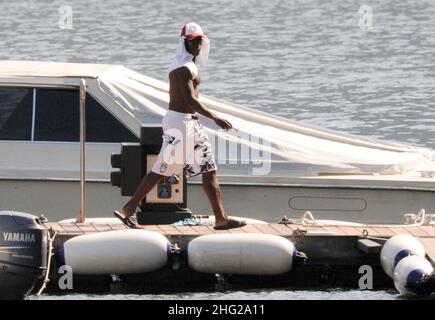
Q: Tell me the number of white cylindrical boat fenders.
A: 4